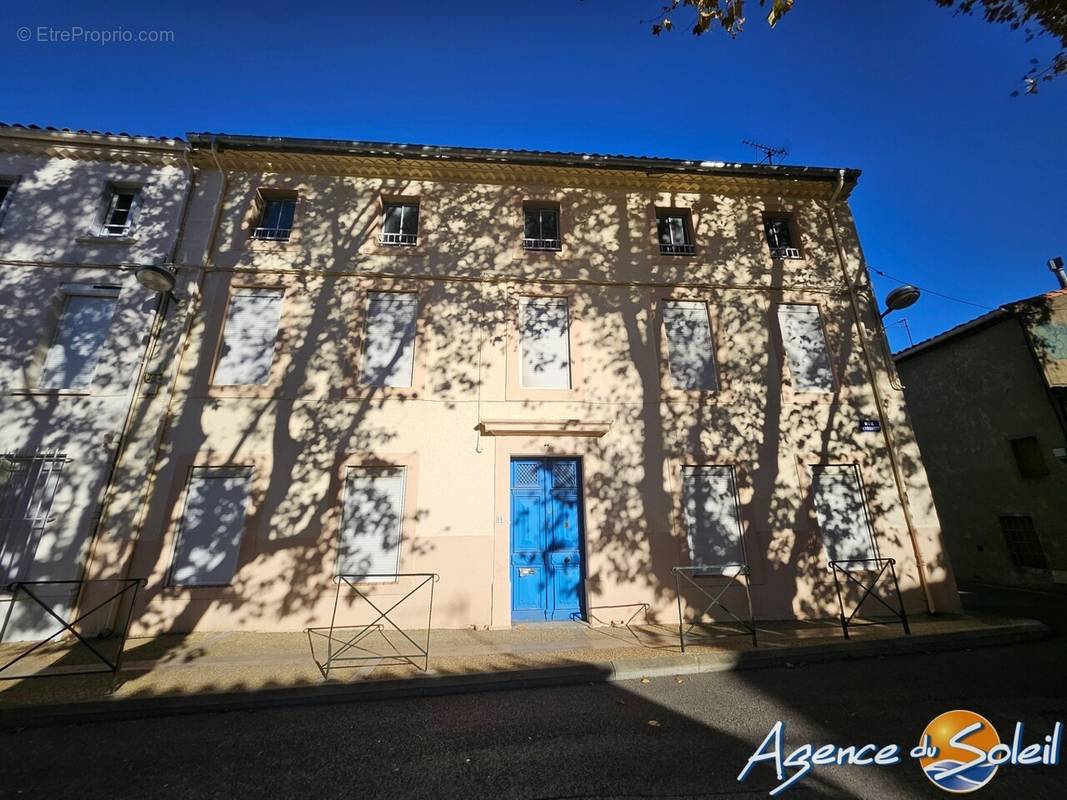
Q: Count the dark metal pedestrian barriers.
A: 4